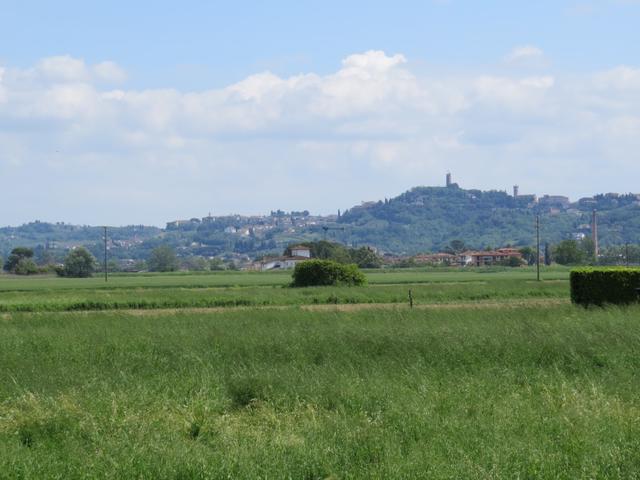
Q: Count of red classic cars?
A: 0